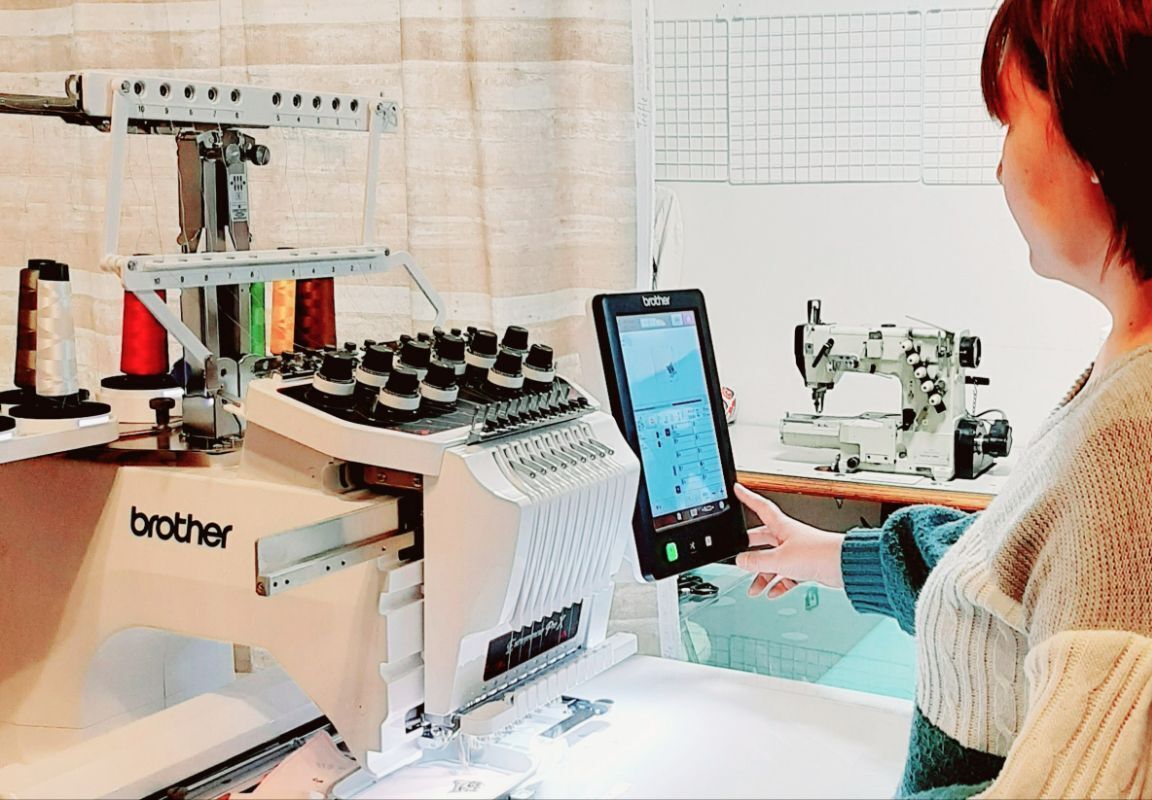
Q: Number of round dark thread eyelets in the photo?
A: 10